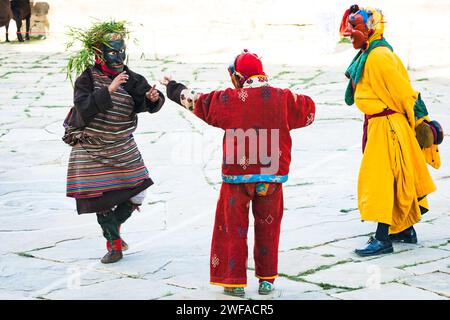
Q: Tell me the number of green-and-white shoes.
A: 2